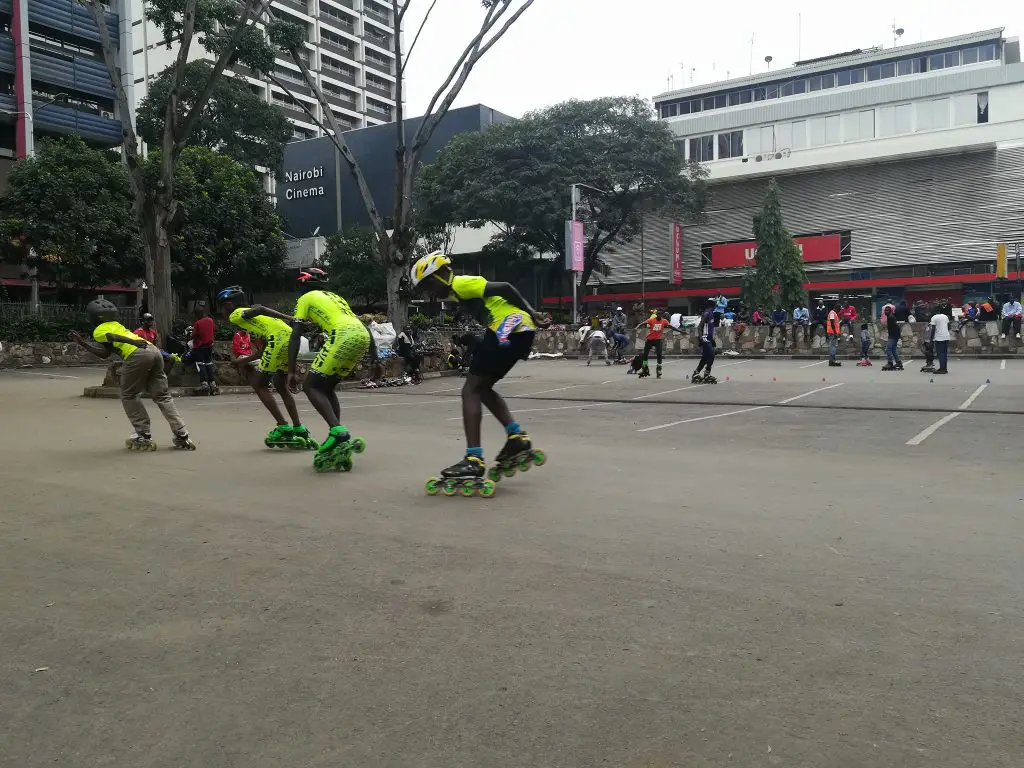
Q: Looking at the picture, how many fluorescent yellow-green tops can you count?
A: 4